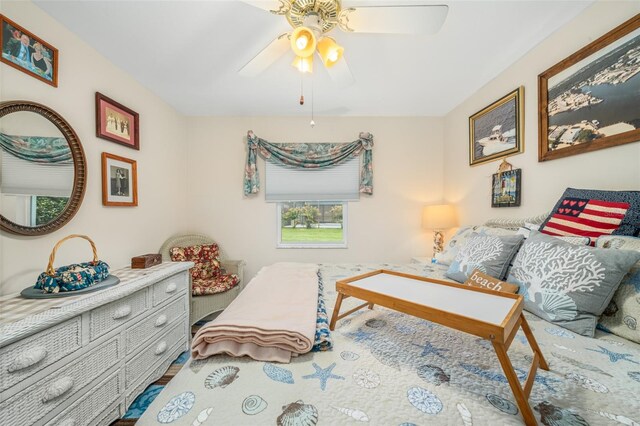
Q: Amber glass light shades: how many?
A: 3